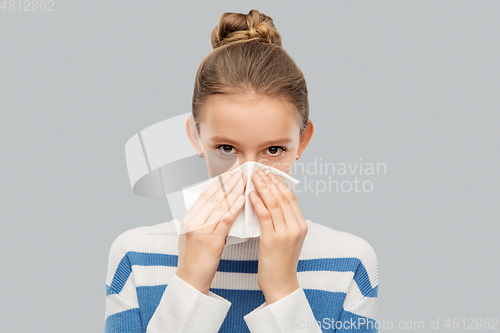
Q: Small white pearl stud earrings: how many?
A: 2